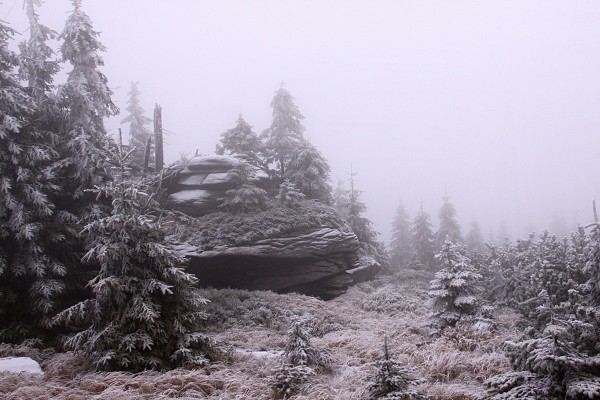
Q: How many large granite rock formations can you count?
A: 1